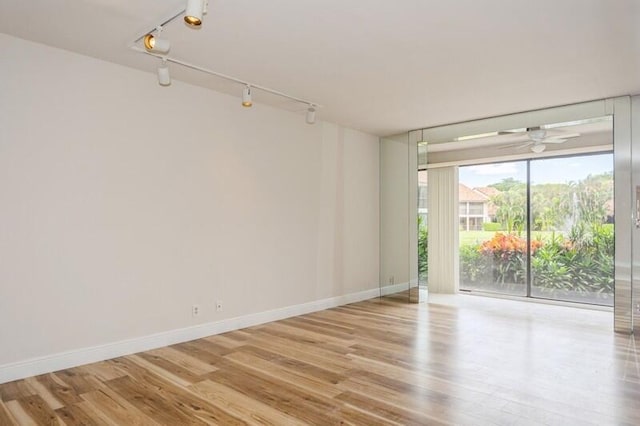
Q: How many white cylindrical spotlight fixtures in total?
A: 5